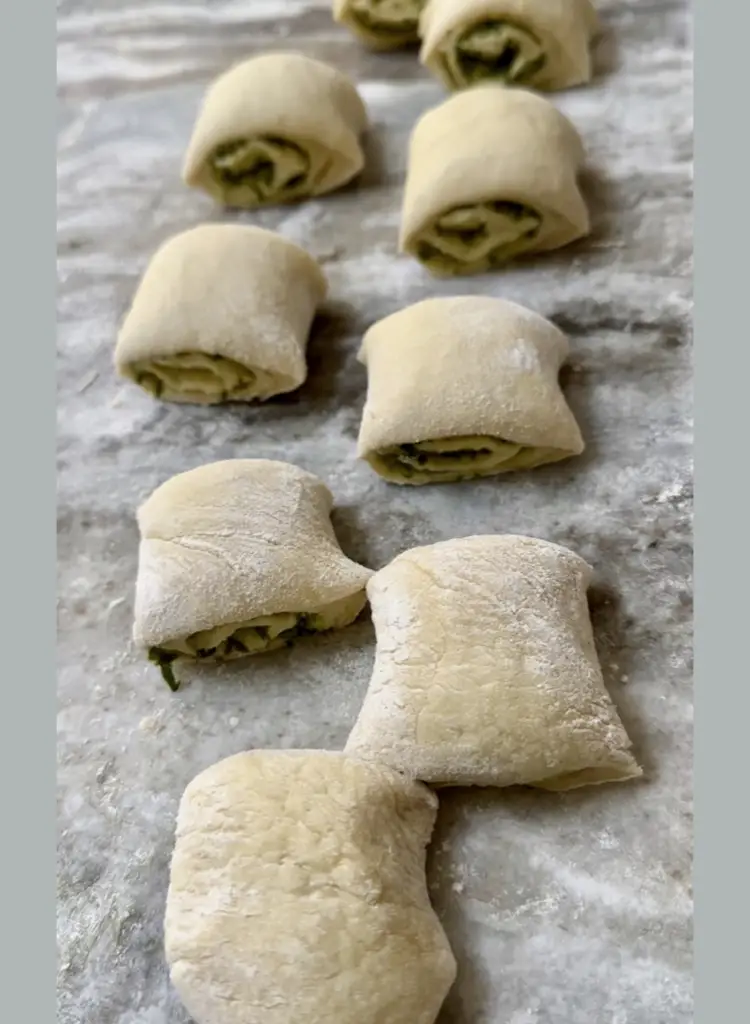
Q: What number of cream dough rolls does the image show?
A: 9